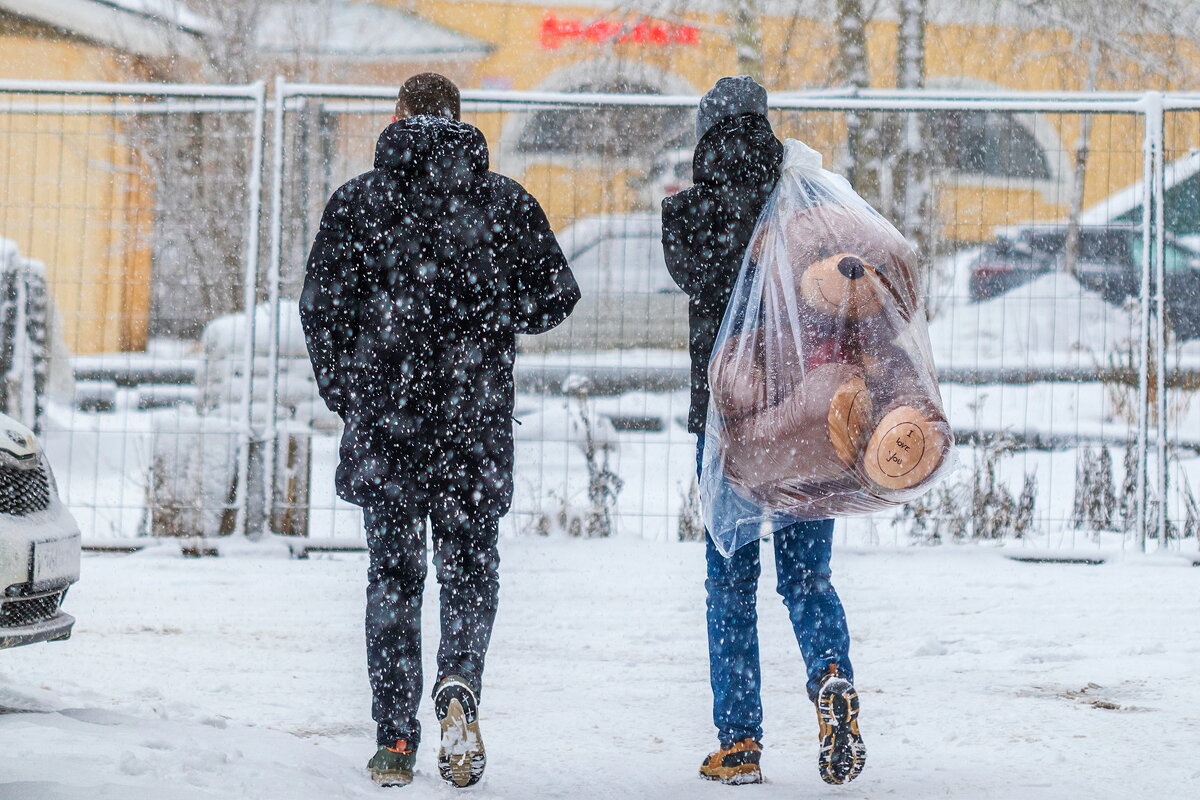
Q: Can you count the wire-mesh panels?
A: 3